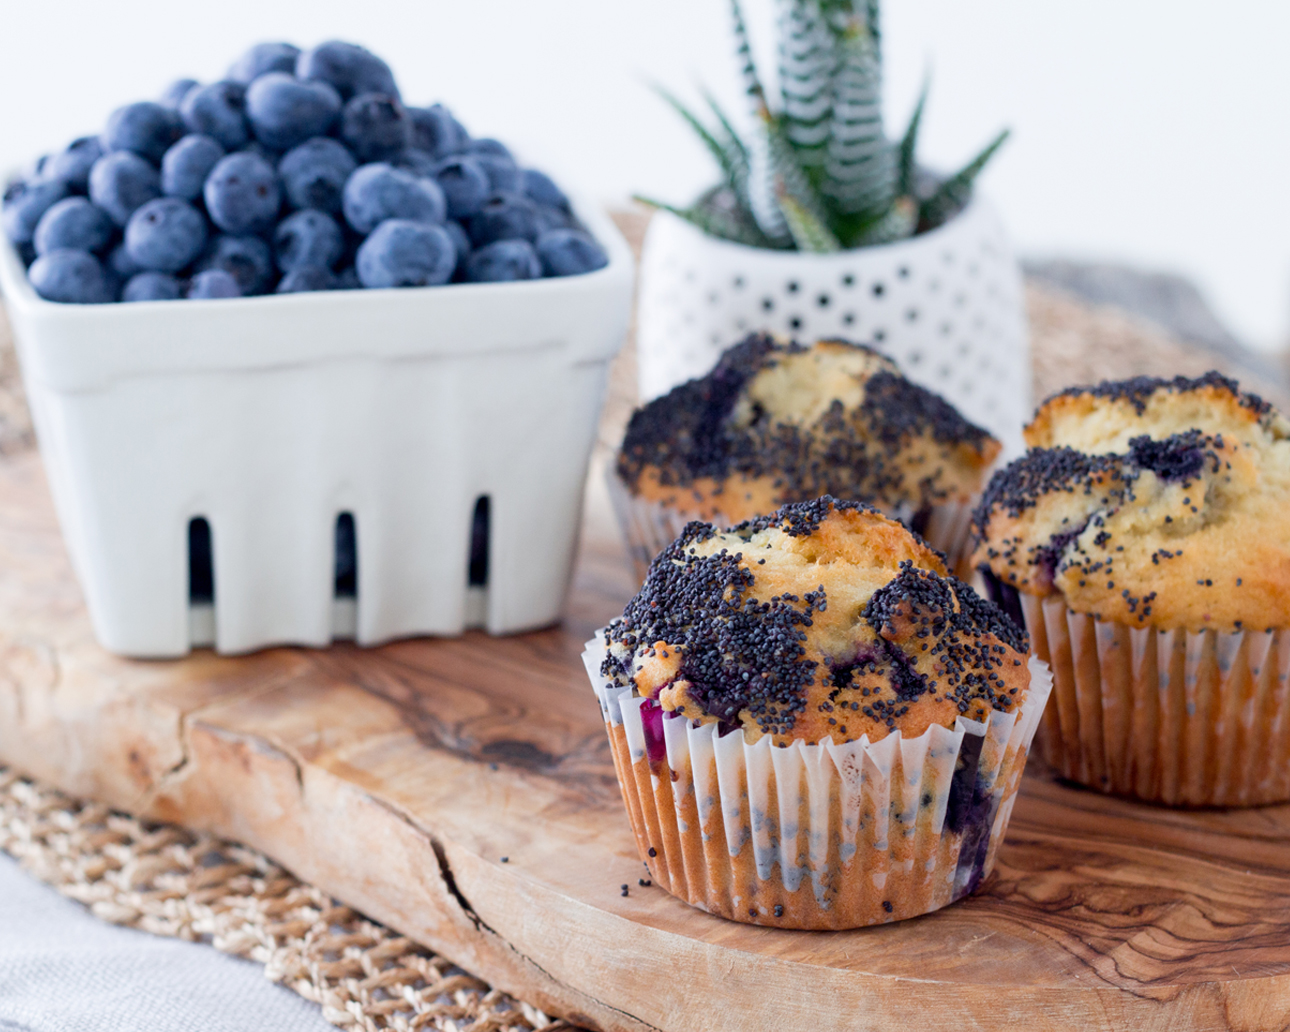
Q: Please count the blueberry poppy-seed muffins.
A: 3